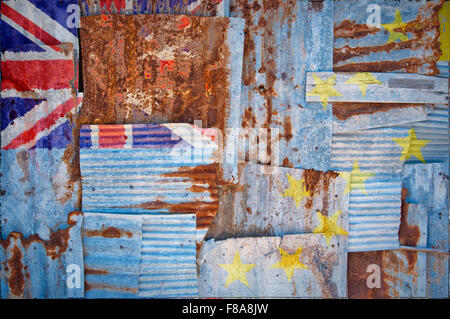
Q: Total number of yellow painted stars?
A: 9